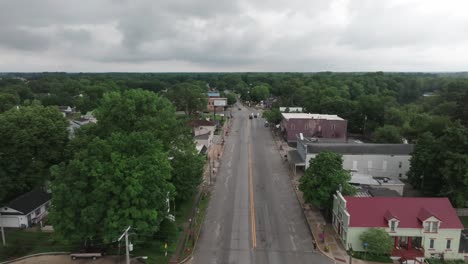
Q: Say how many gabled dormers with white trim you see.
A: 2